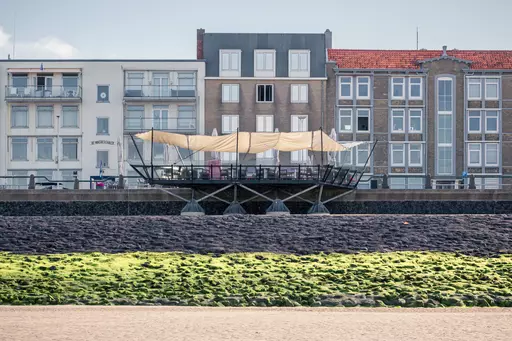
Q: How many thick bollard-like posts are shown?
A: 6